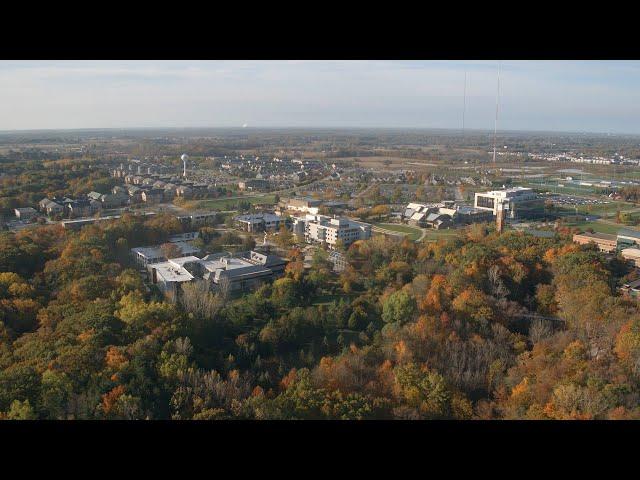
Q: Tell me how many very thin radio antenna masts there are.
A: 2